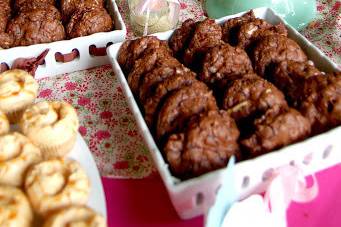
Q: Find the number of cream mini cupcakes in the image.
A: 7